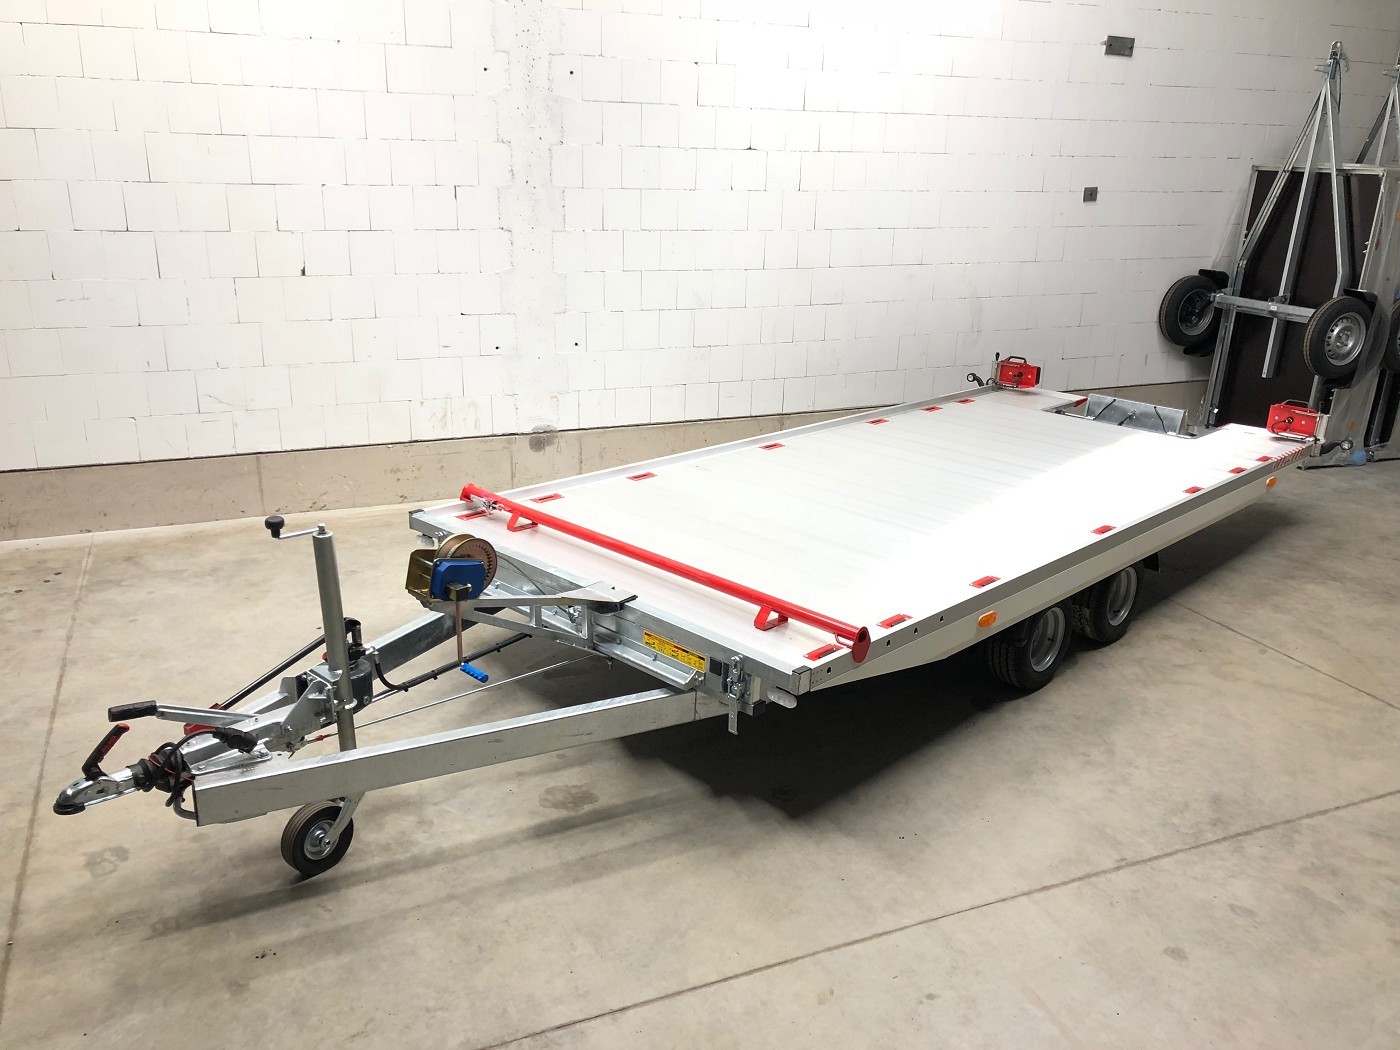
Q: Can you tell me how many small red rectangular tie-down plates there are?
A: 14